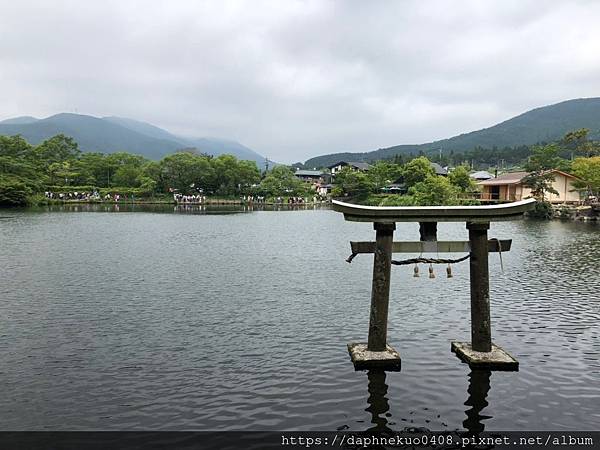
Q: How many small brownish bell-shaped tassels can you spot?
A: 3